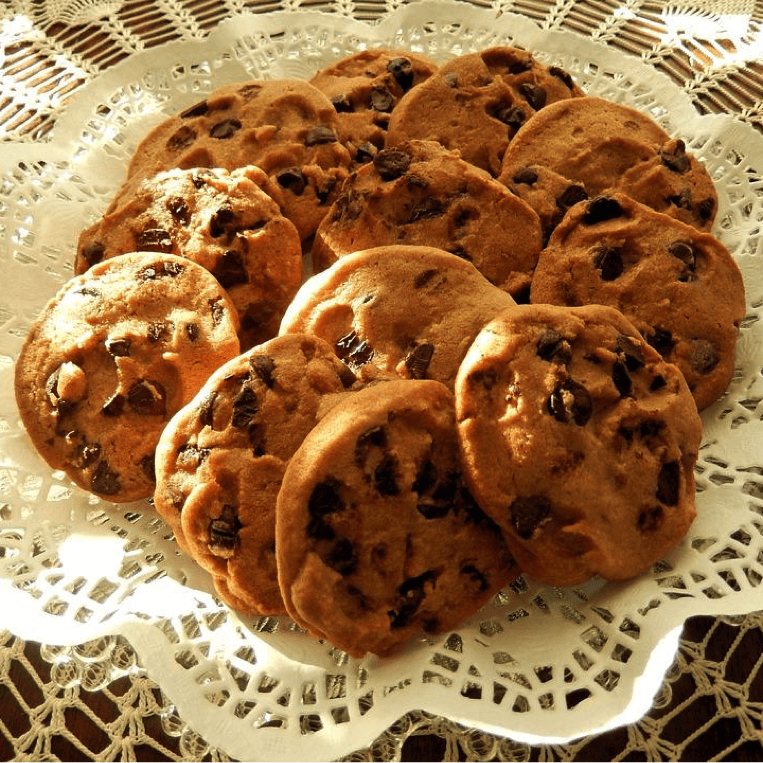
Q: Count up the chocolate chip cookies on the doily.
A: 12